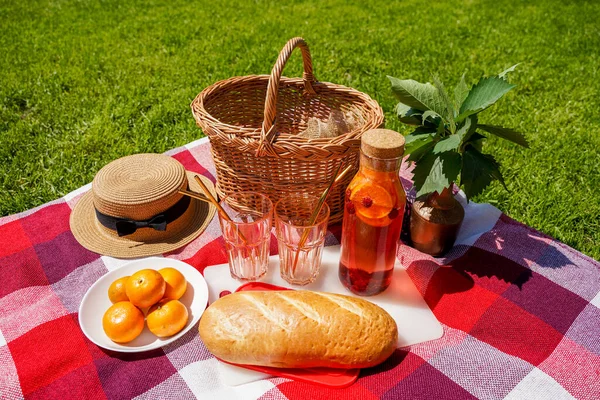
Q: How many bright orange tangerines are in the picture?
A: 5